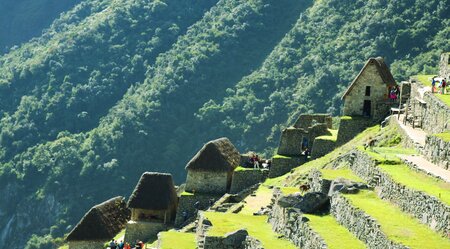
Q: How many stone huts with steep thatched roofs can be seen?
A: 4